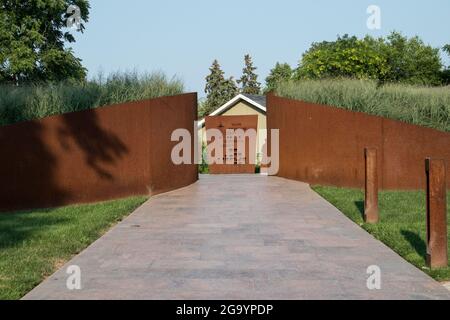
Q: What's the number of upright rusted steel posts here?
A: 2